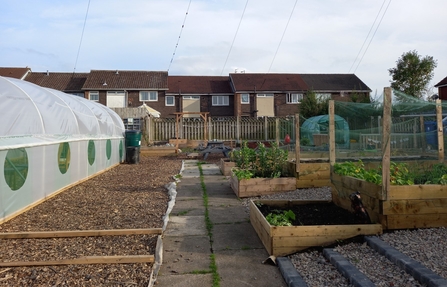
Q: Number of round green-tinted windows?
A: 5